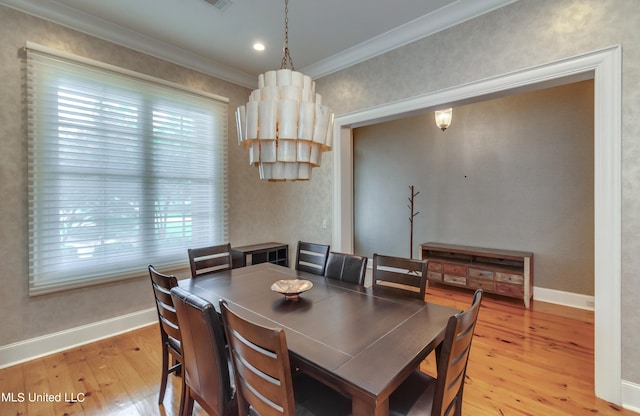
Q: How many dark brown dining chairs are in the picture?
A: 8